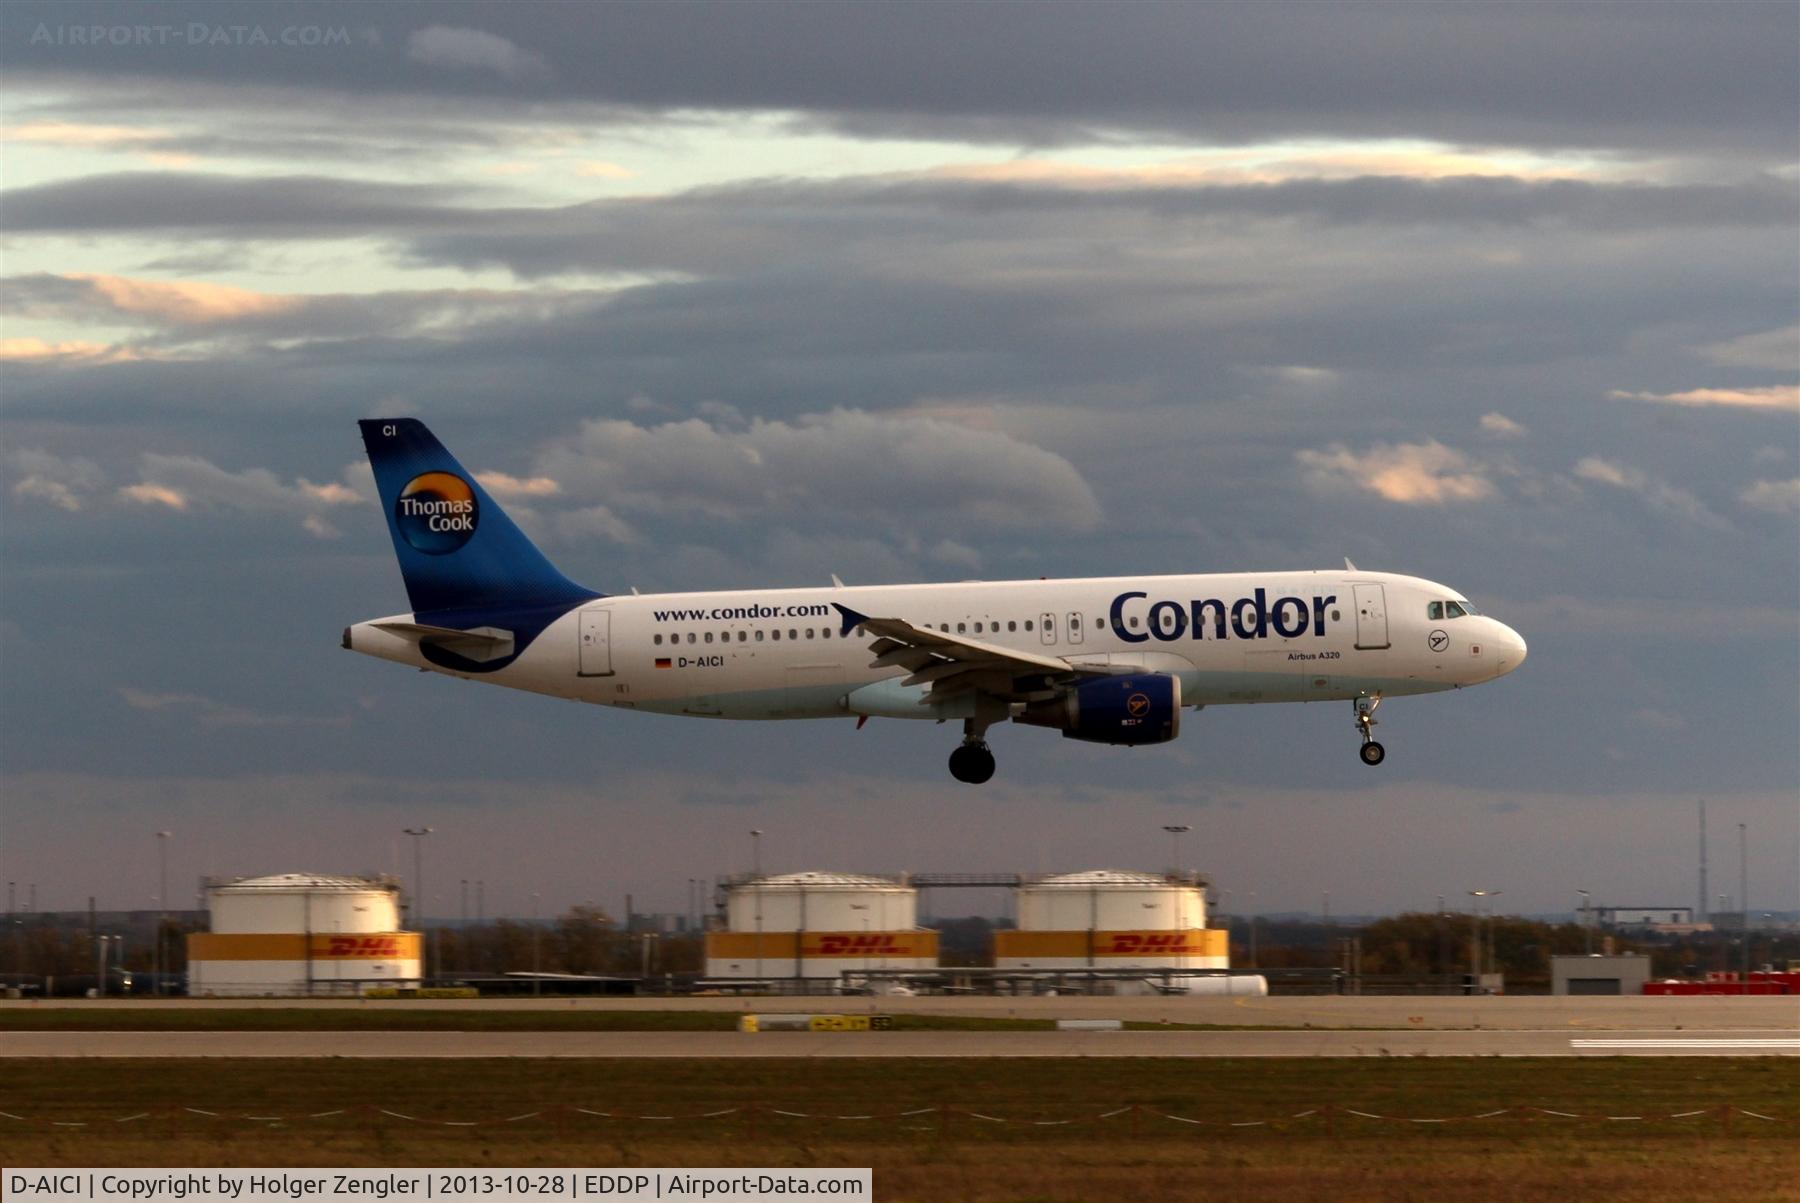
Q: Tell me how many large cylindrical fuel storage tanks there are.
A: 3